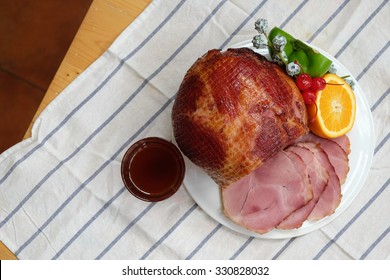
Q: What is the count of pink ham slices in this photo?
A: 5